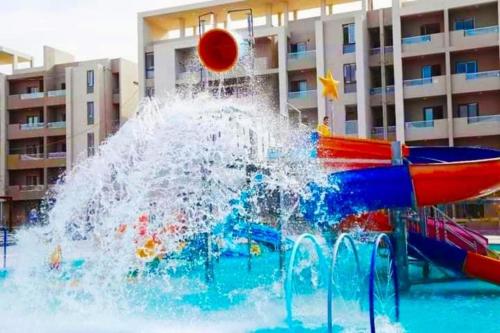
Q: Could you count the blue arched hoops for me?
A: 3